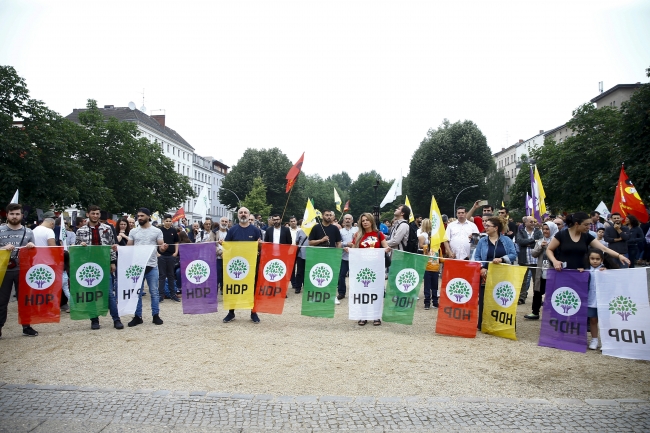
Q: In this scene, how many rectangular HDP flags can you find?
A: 13